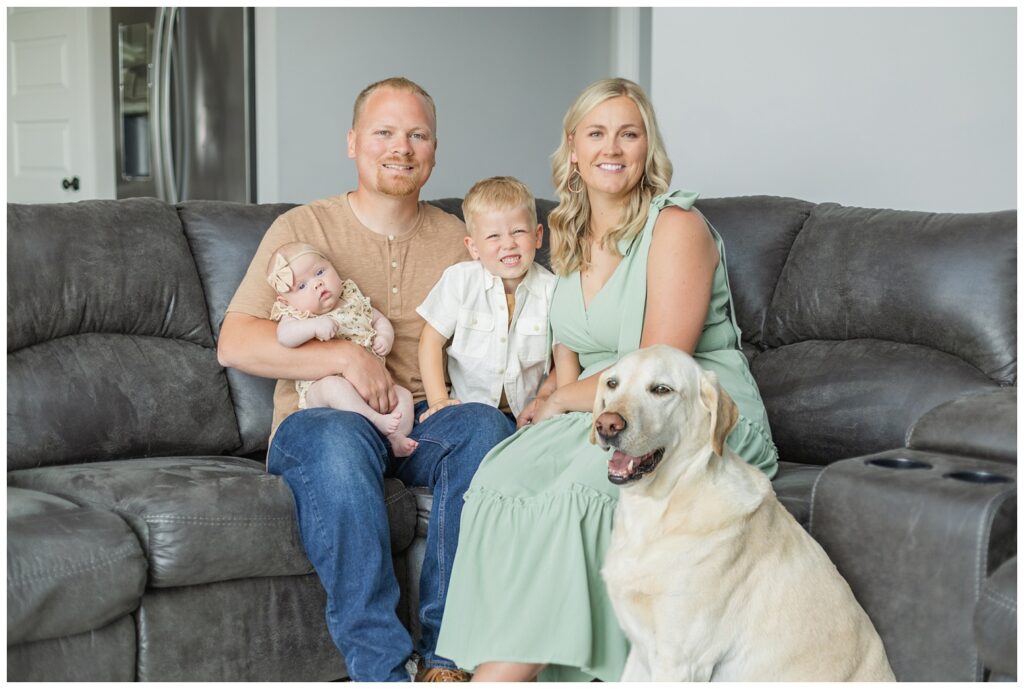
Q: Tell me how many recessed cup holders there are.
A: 2